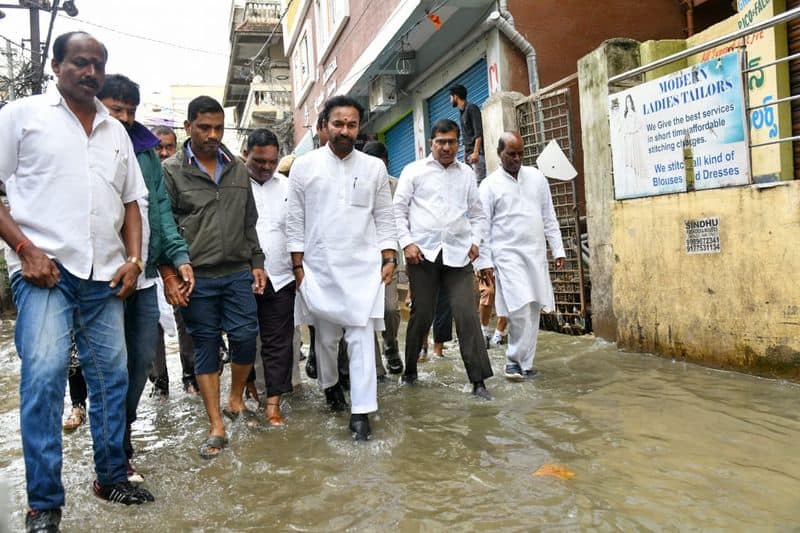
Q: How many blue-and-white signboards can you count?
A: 1